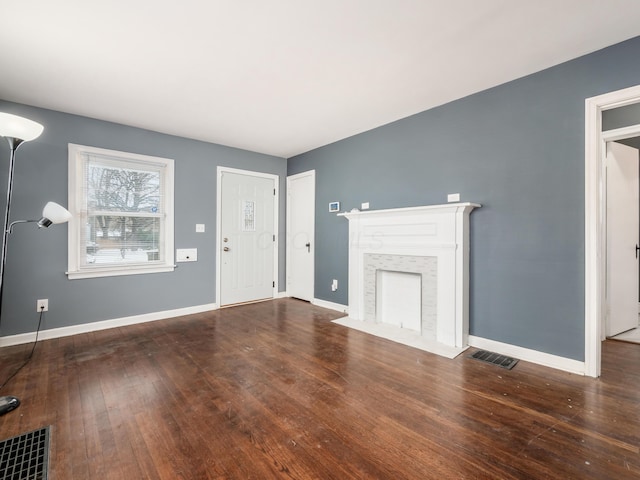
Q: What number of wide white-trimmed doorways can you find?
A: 1